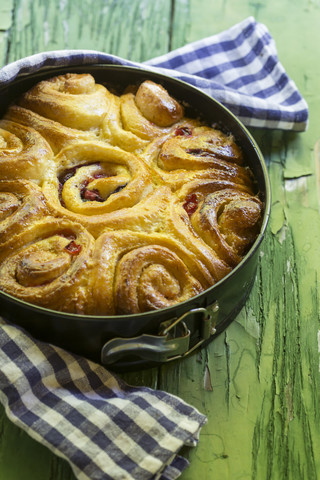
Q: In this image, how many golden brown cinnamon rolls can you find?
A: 9